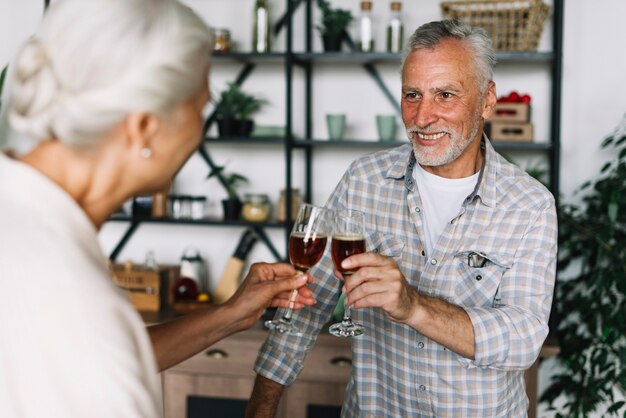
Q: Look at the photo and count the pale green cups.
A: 2